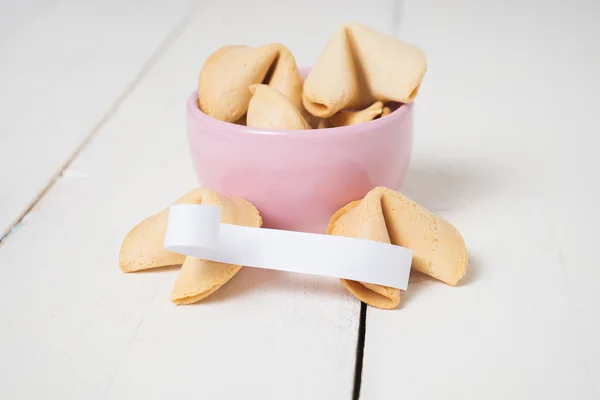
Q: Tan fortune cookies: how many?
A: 6